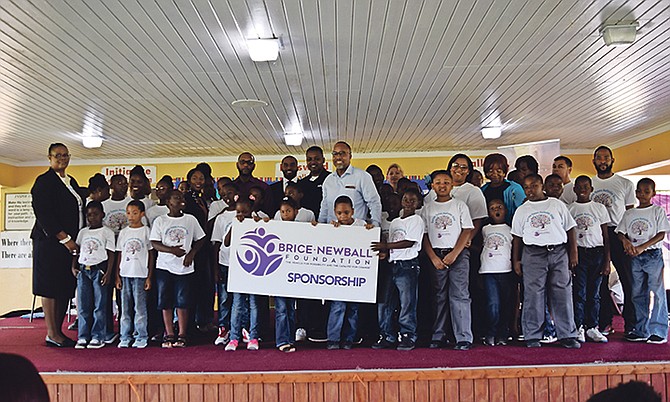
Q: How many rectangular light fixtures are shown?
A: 5